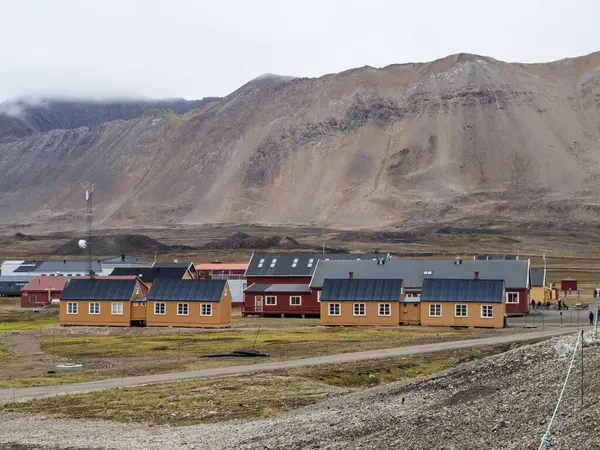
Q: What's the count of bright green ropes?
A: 1